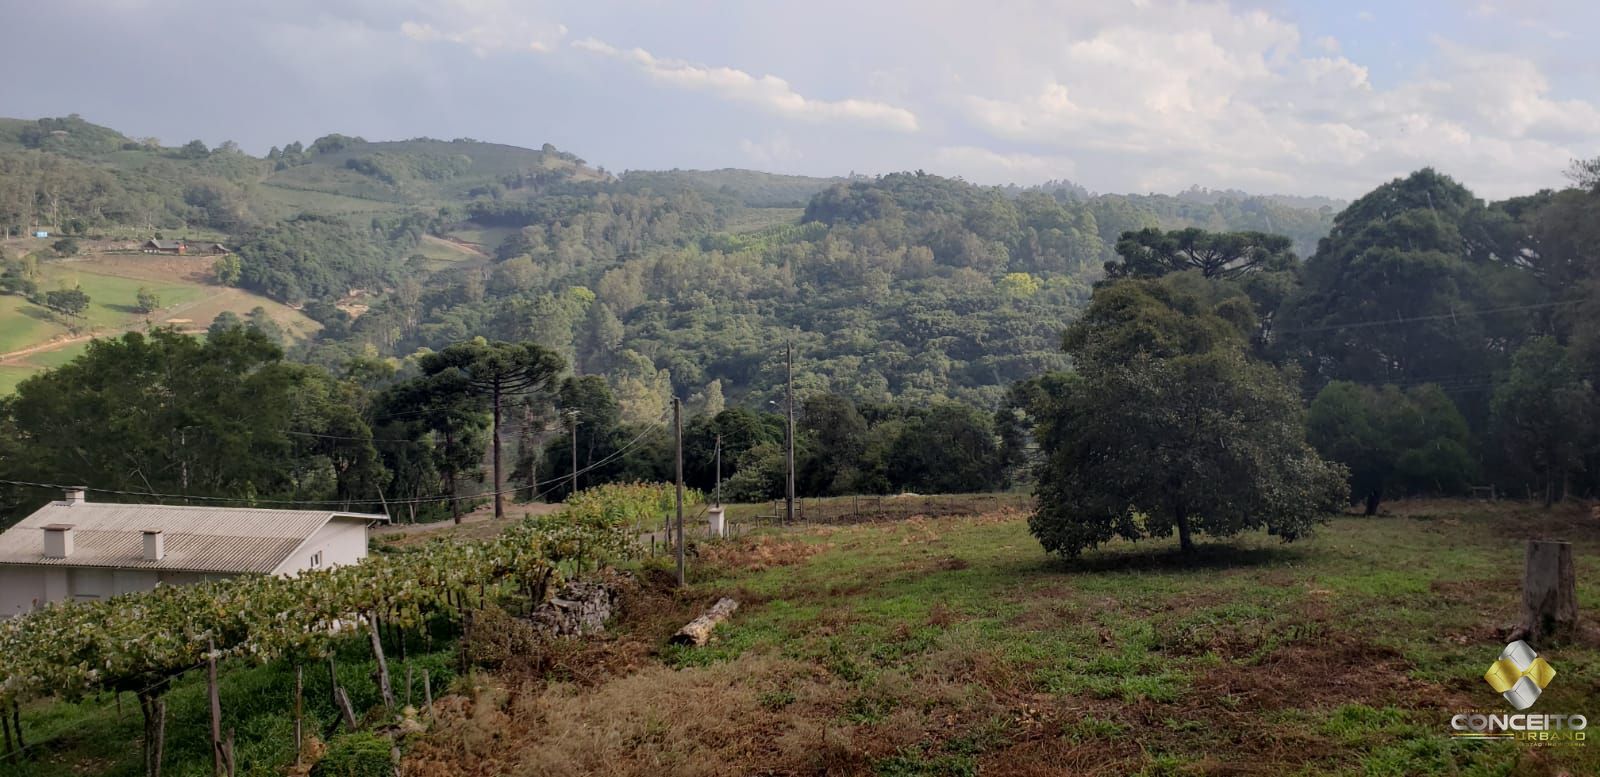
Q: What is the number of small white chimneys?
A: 3